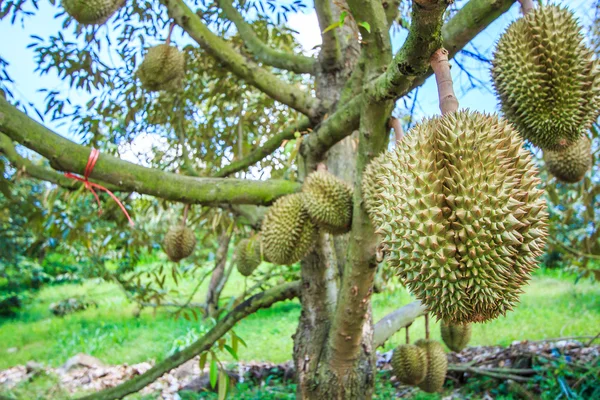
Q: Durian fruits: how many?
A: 13